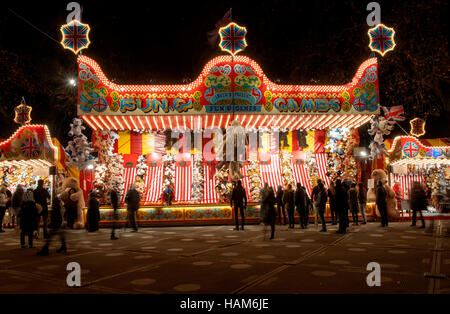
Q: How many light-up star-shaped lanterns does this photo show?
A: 5